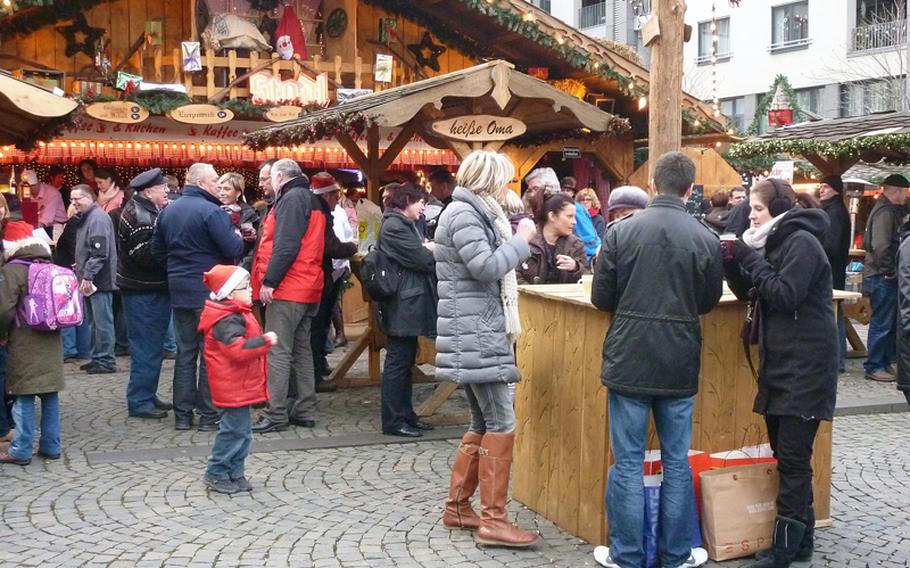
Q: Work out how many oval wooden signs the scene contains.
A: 4